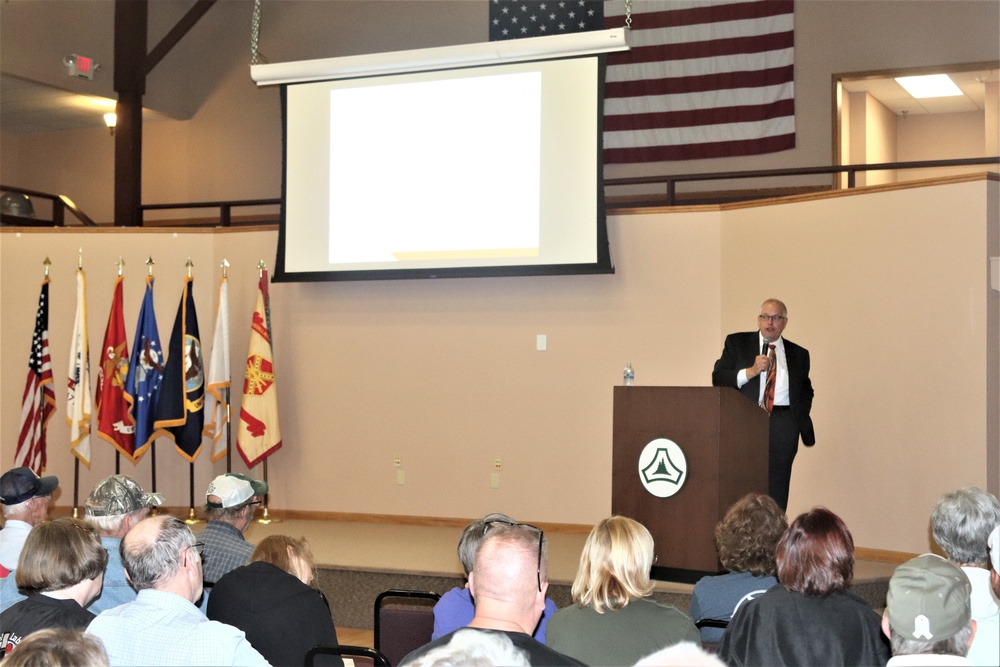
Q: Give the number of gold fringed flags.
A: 6